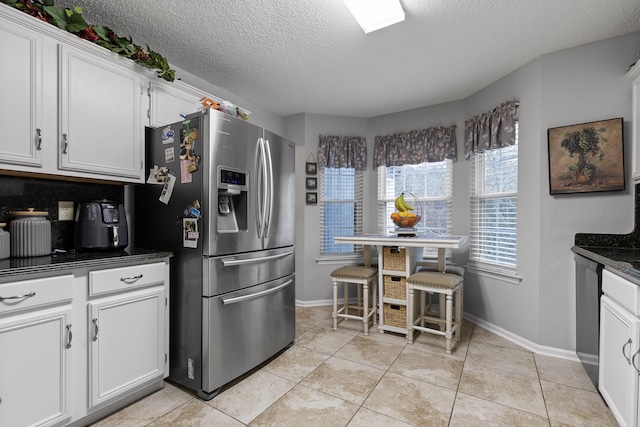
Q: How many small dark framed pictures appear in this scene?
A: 3